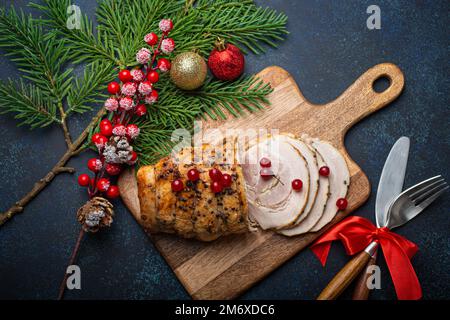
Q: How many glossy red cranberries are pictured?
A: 10